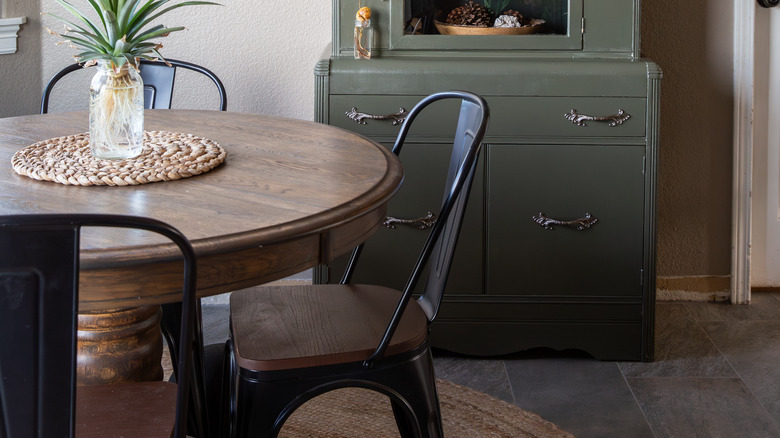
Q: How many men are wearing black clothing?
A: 0